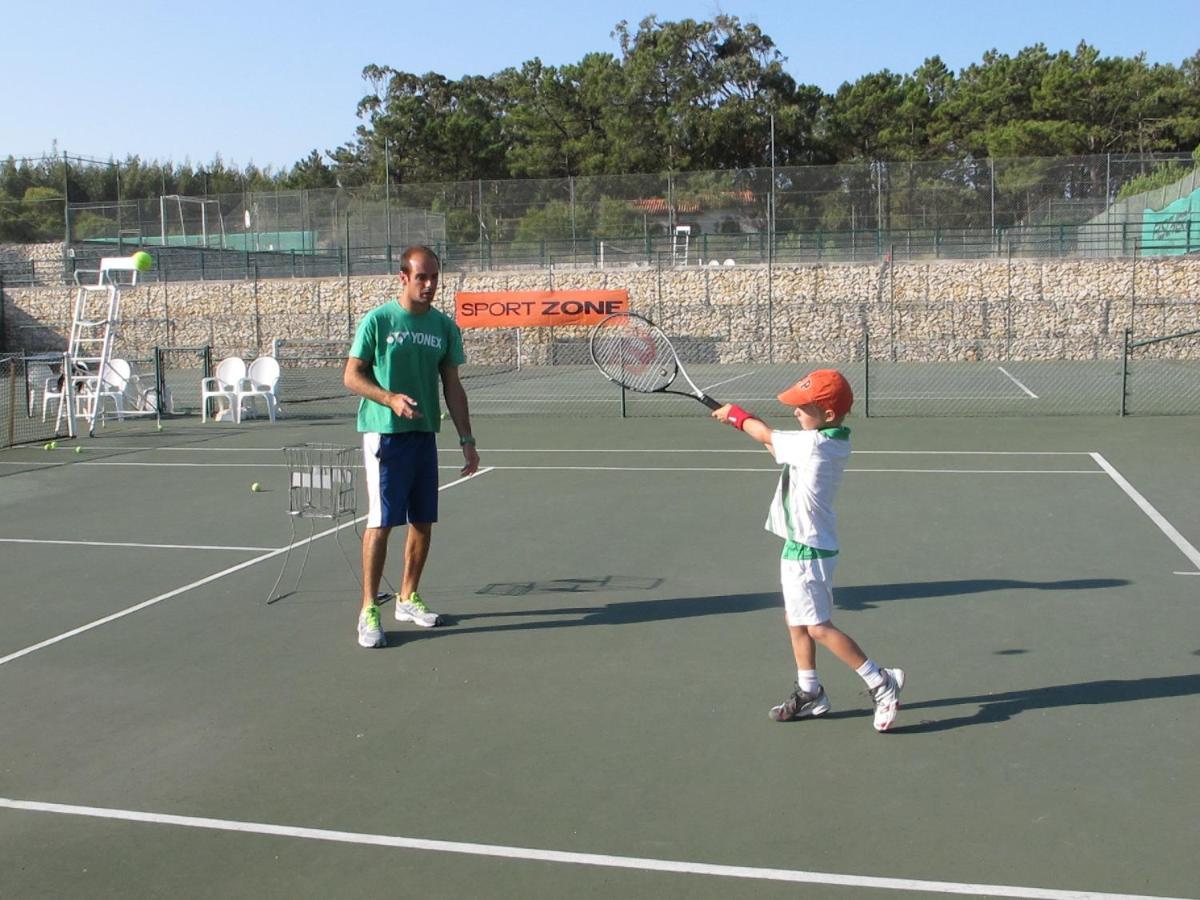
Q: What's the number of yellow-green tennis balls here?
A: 6